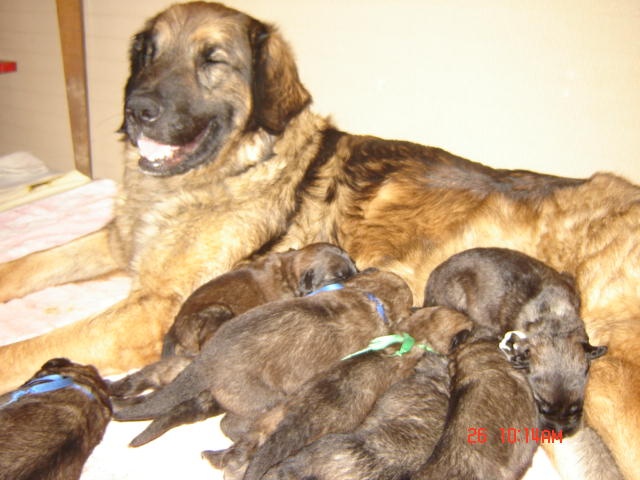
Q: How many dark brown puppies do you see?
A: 7